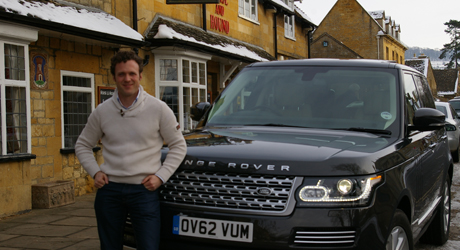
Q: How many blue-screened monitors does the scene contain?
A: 0